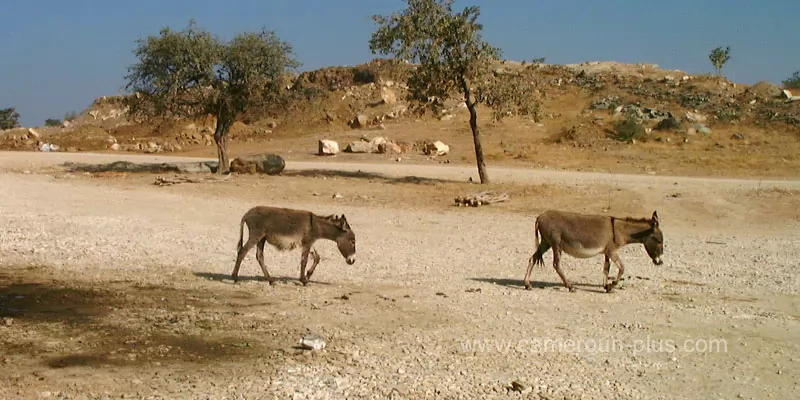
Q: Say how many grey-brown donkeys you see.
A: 2